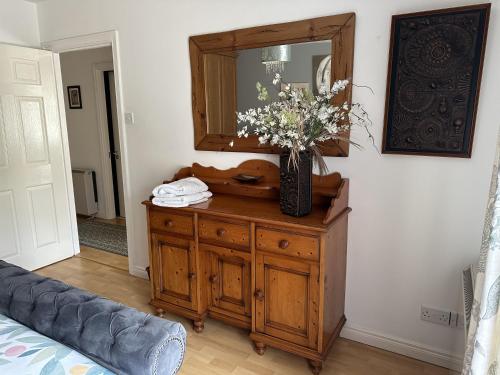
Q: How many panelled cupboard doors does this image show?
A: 3